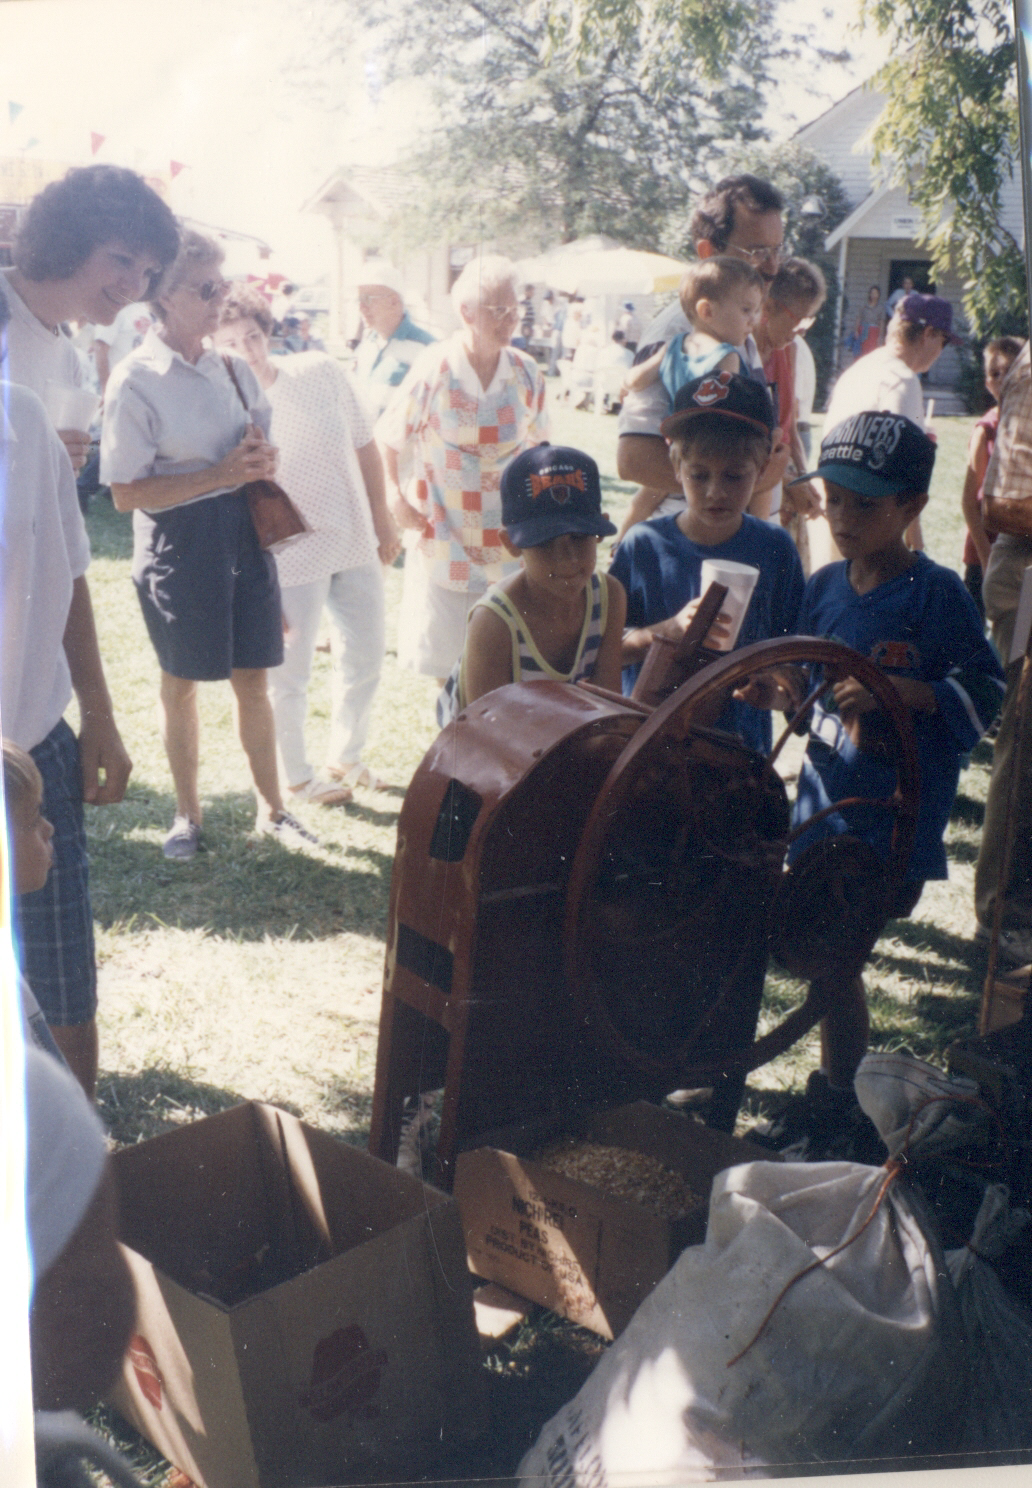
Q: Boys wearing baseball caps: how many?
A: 3